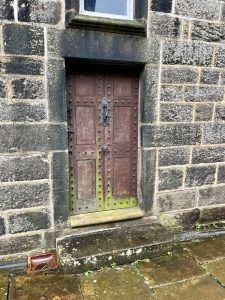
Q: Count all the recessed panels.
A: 6